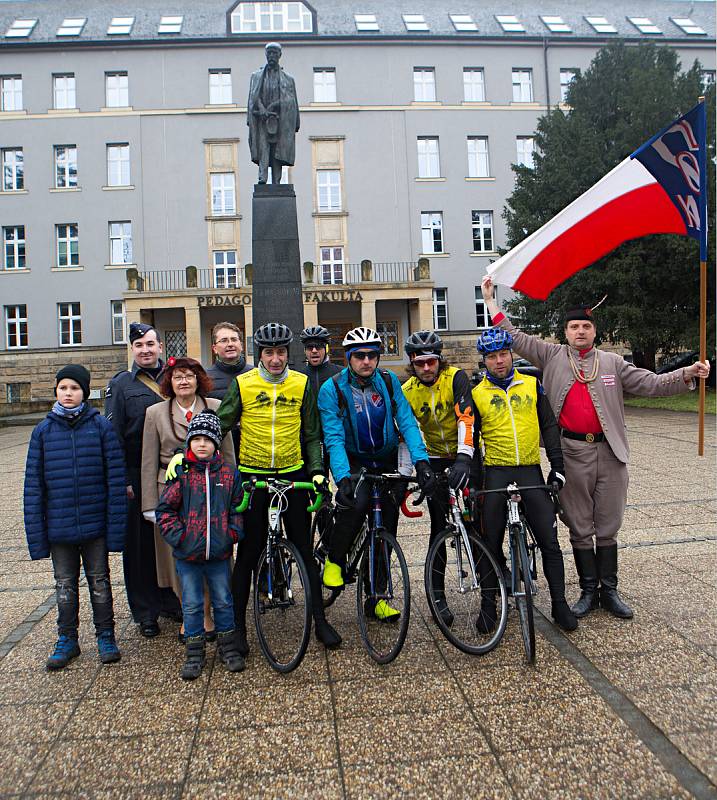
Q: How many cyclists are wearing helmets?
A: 5